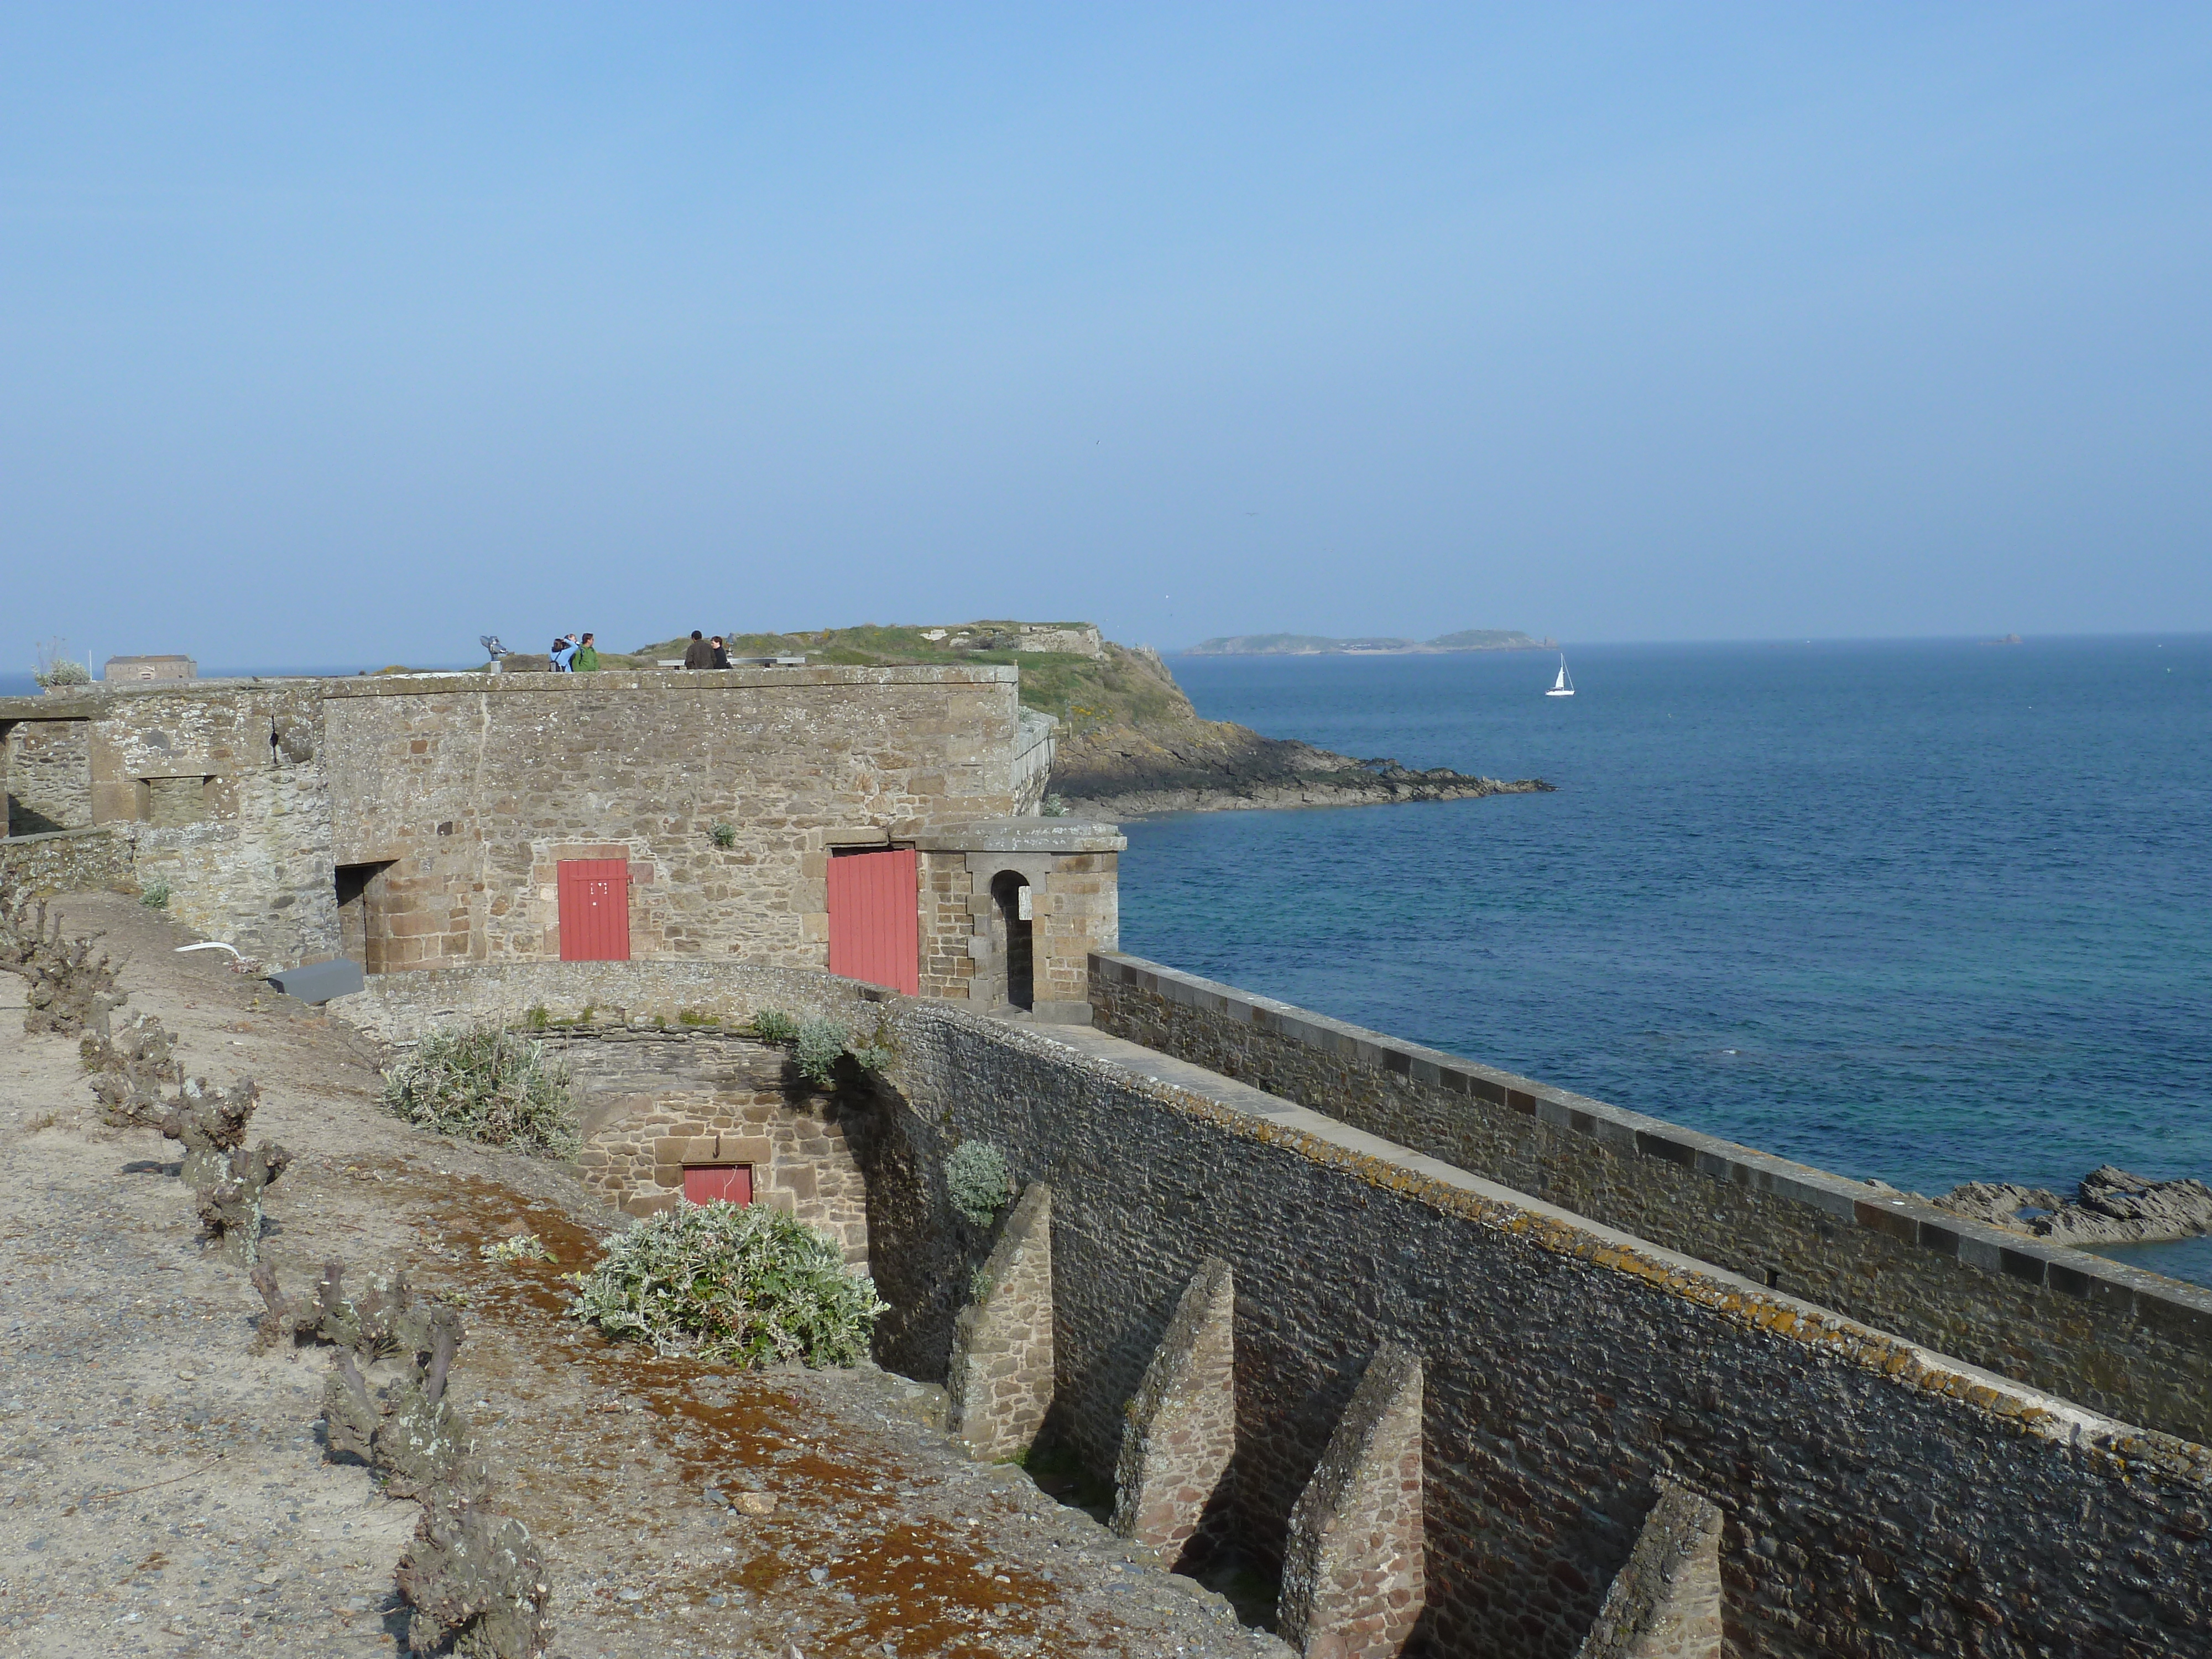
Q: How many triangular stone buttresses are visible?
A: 4